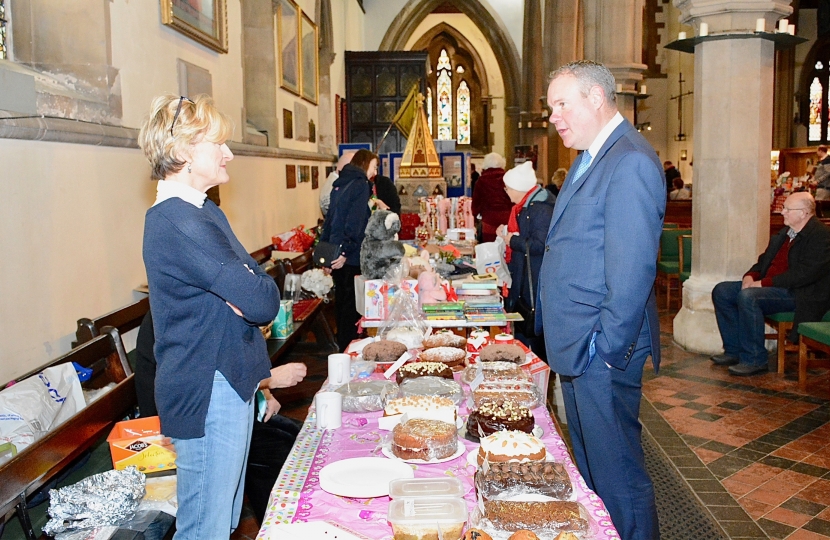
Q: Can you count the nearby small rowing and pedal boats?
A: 0